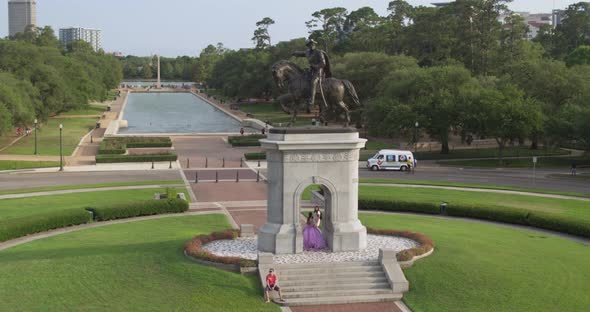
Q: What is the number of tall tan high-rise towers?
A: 1